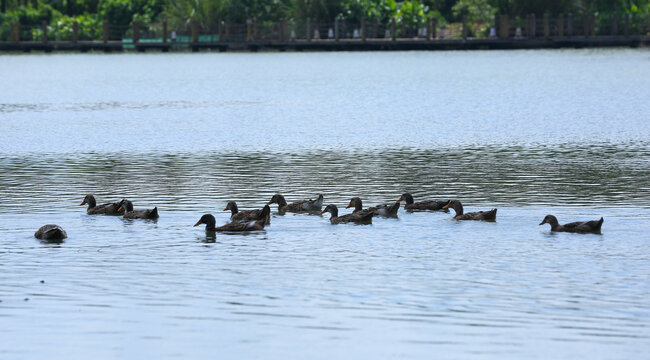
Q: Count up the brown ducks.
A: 11